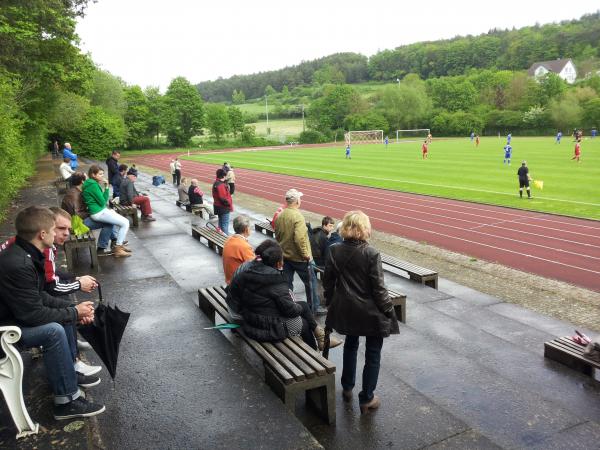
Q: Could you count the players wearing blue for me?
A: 7